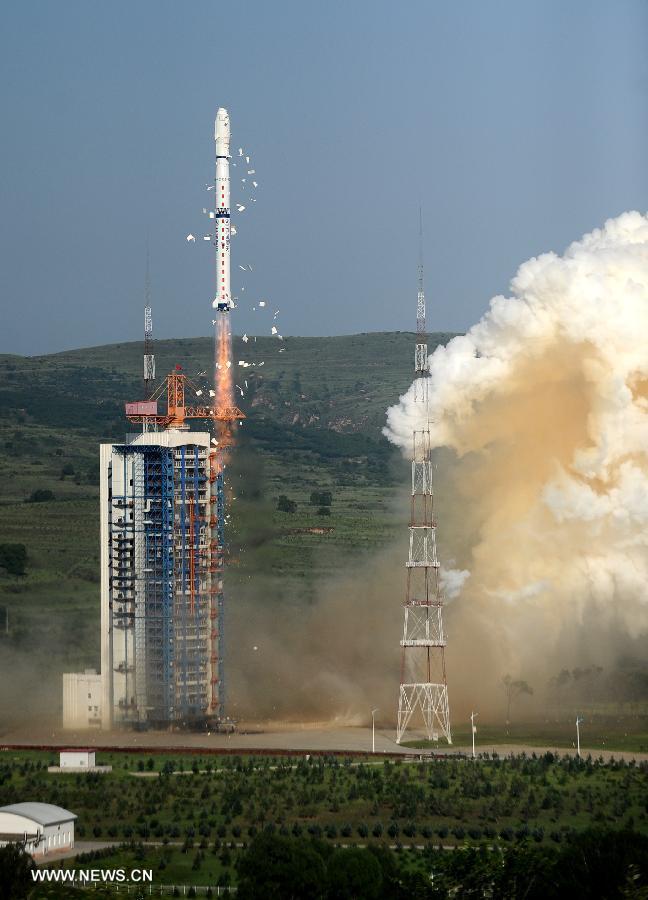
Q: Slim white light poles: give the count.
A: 3